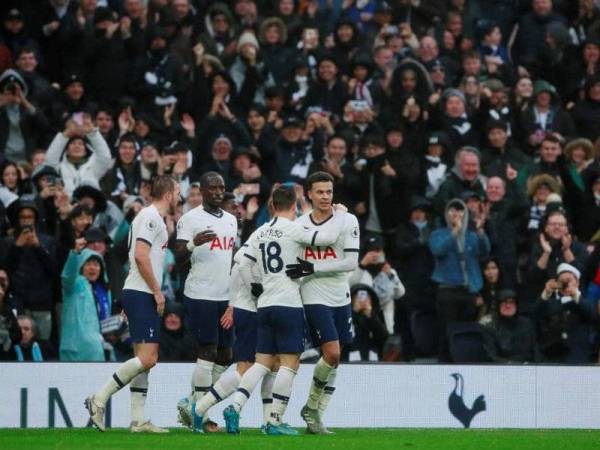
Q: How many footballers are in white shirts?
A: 5